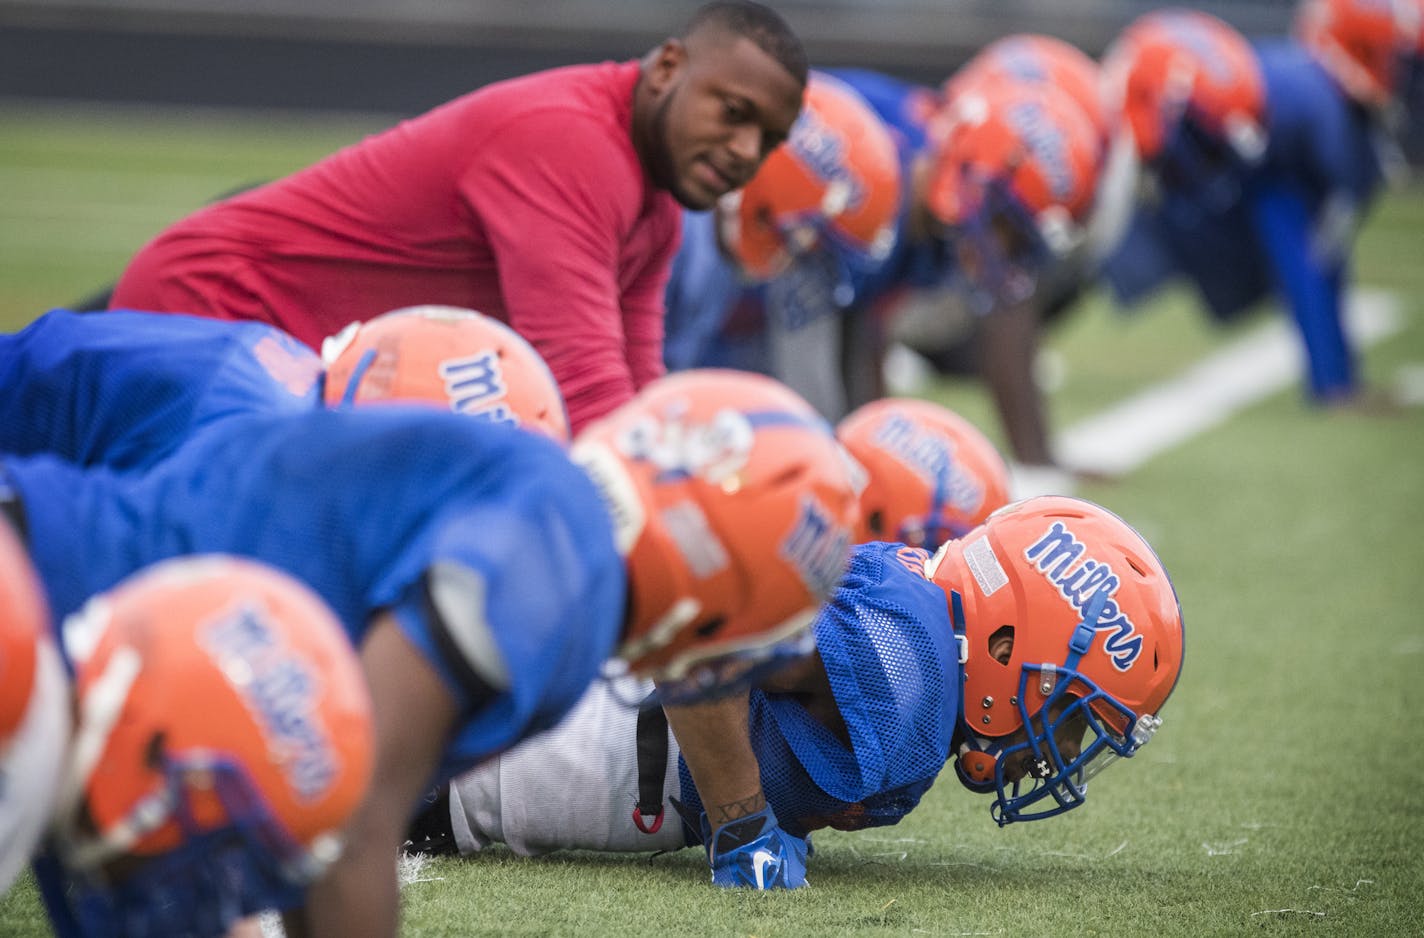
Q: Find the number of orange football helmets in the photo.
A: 11